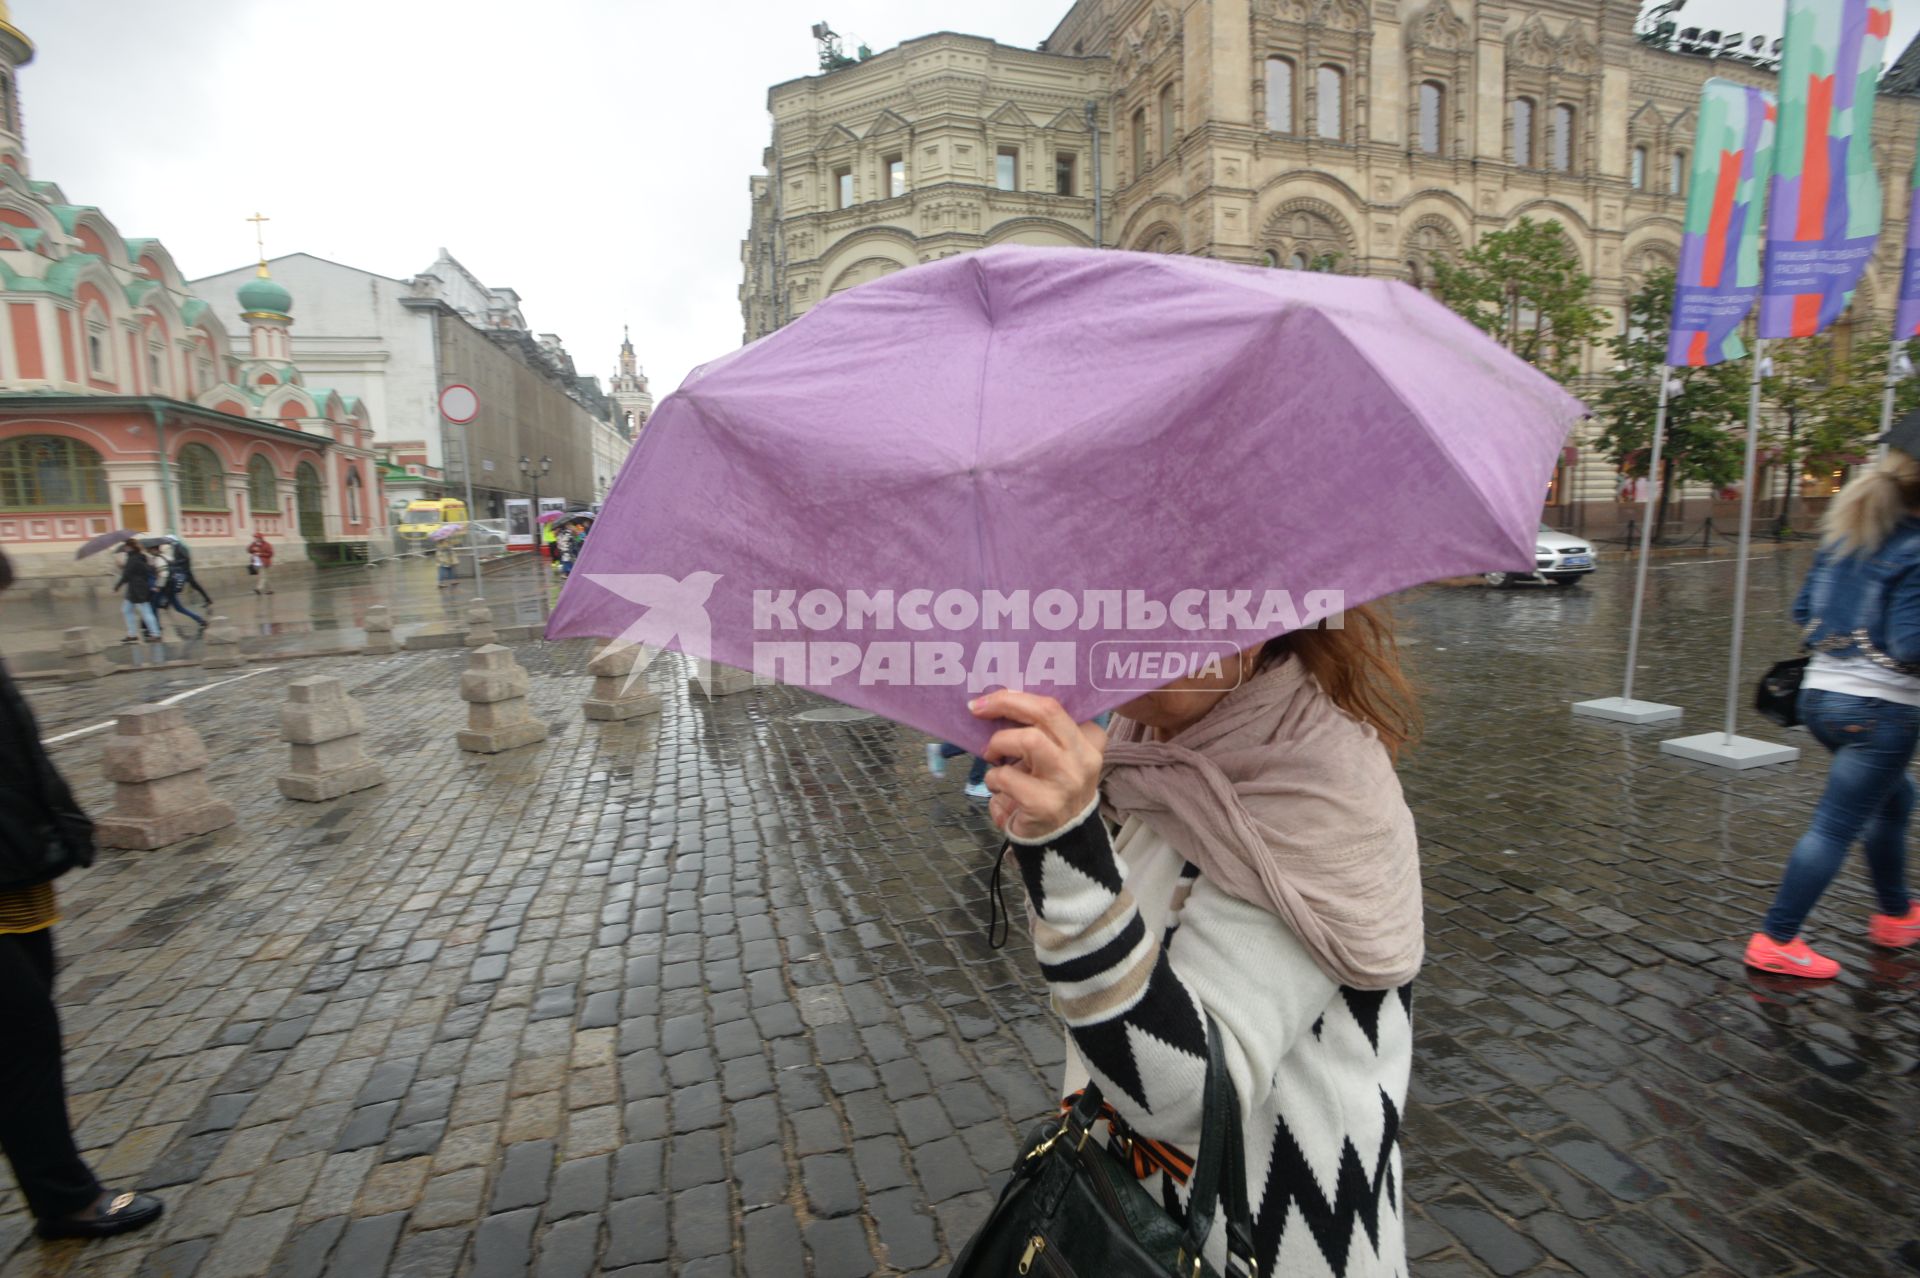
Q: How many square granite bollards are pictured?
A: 9